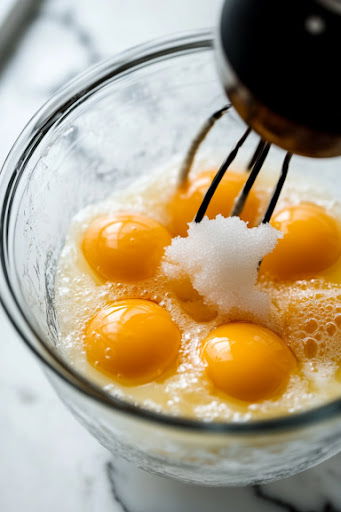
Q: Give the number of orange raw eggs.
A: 5